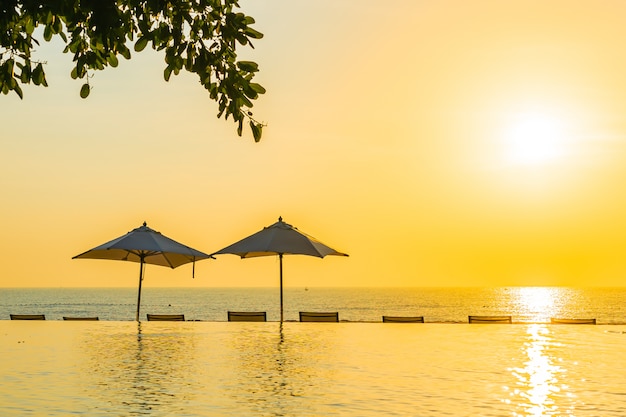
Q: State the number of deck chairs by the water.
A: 8